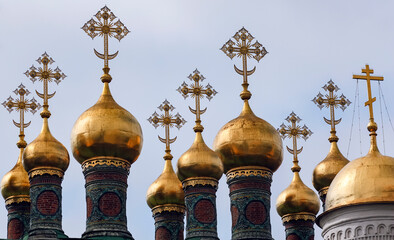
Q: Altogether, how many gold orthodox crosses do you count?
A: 9